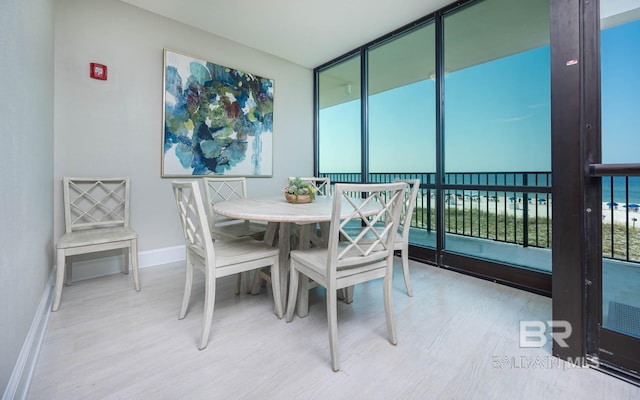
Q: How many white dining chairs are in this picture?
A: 6